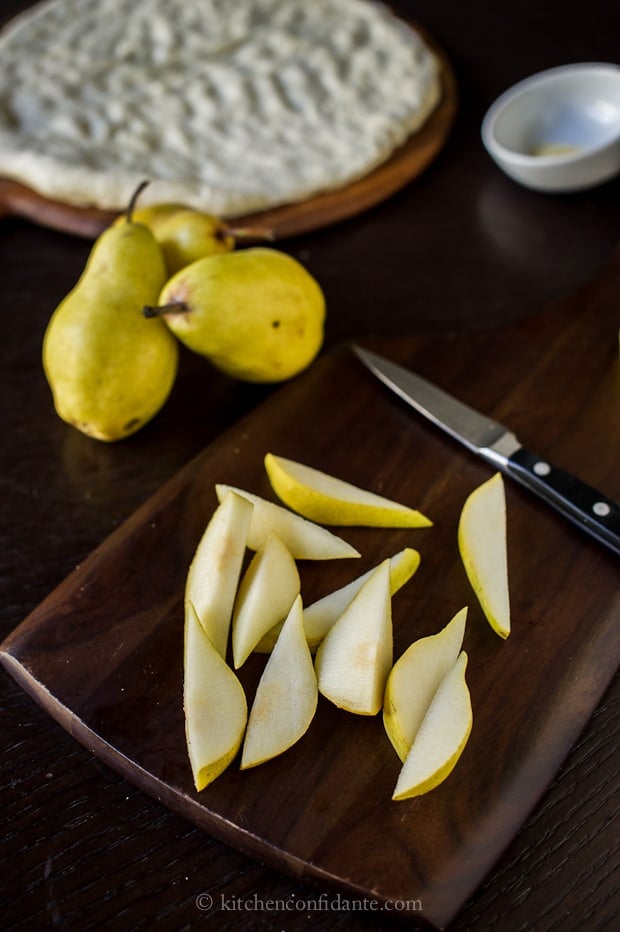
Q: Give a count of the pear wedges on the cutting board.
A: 11